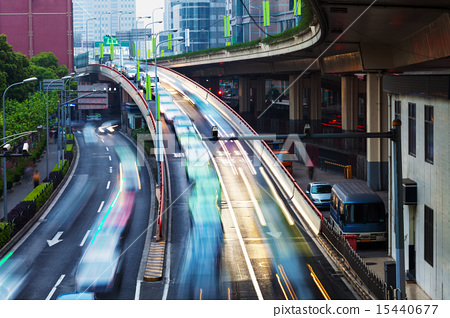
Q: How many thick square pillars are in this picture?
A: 6